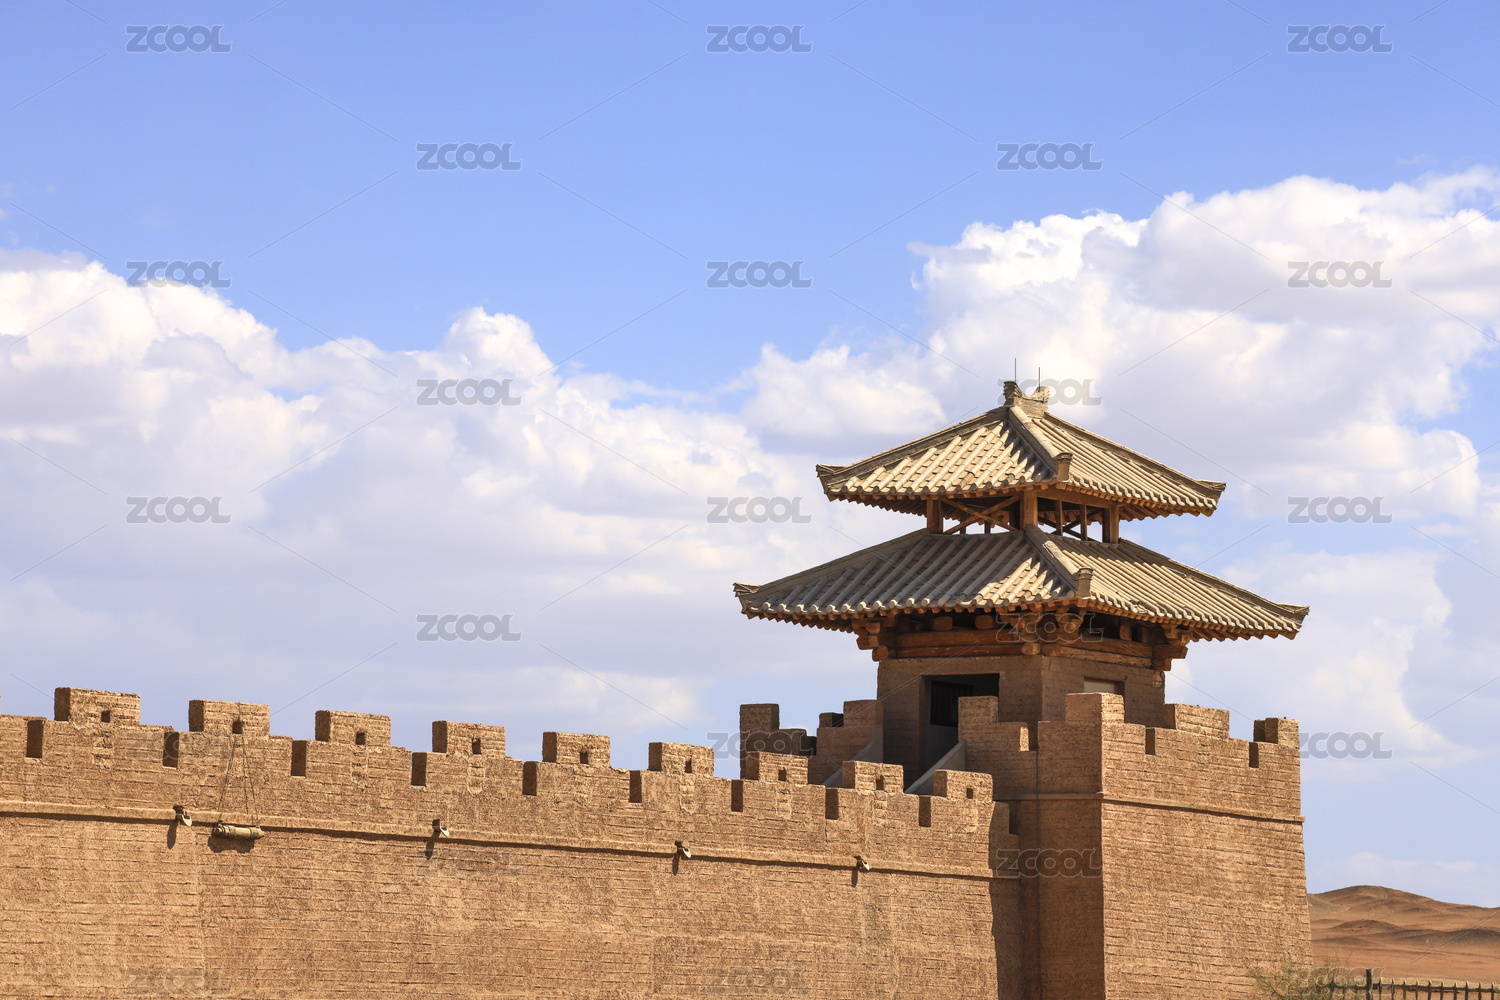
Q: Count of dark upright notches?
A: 11